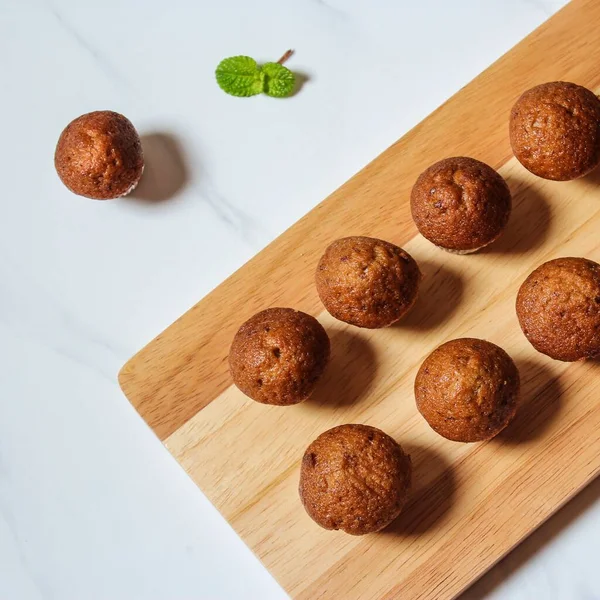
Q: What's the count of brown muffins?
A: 8